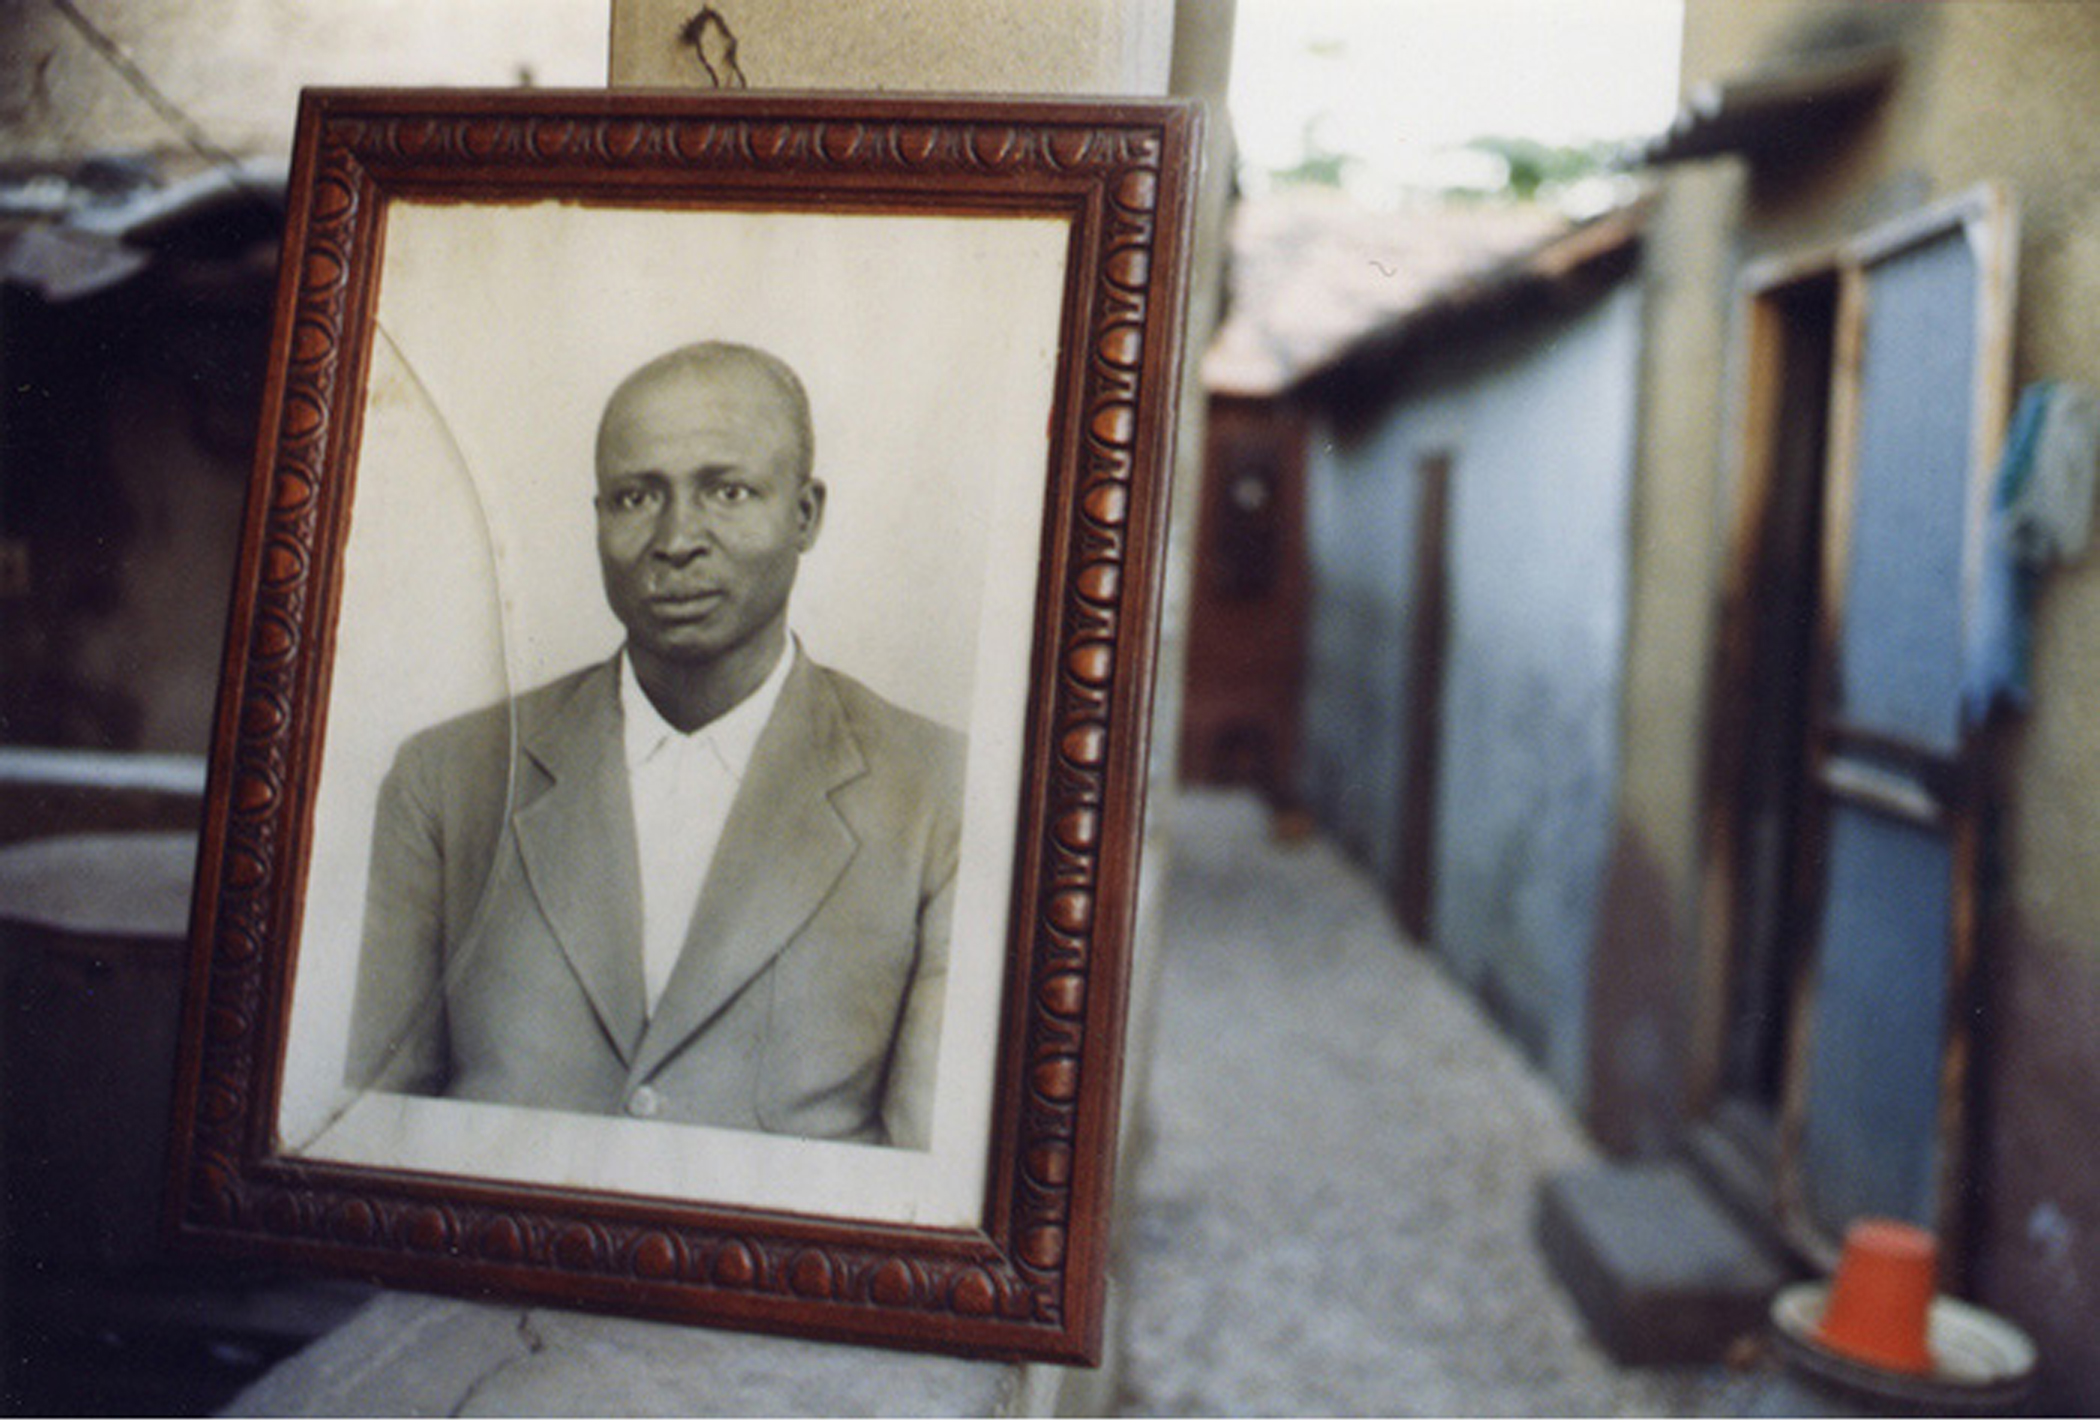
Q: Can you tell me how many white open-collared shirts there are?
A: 1